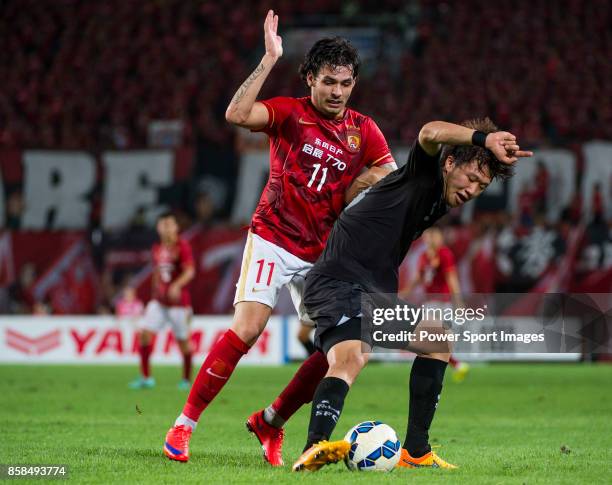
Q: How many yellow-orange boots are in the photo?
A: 2